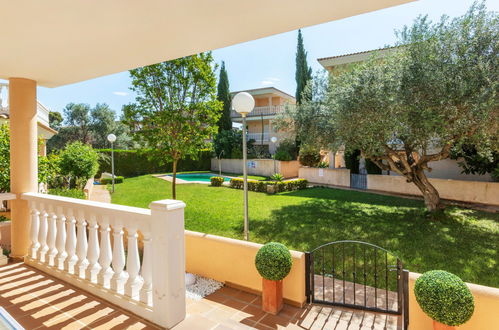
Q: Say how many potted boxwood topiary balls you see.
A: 2